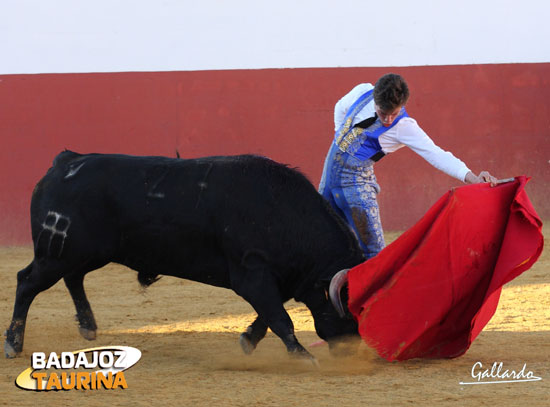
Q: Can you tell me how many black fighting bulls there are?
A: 1